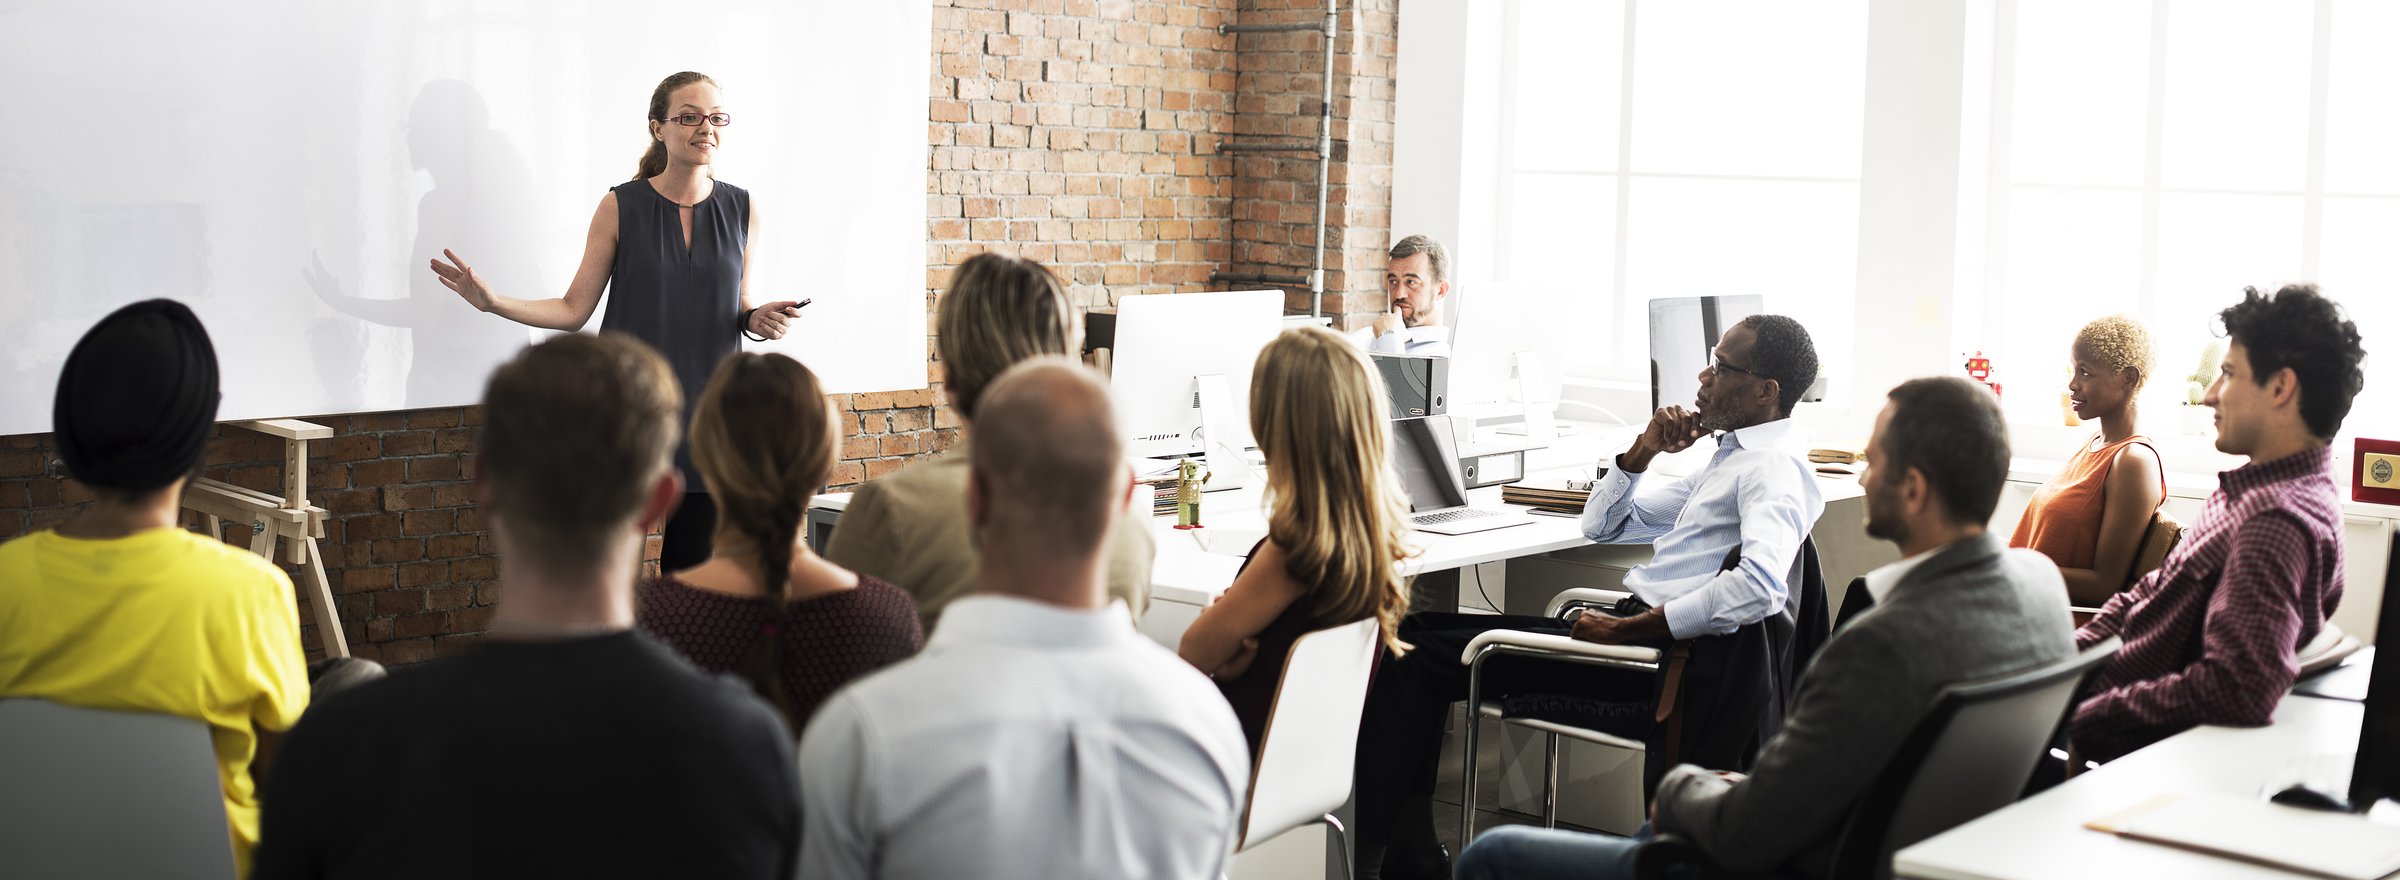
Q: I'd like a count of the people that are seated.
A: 11